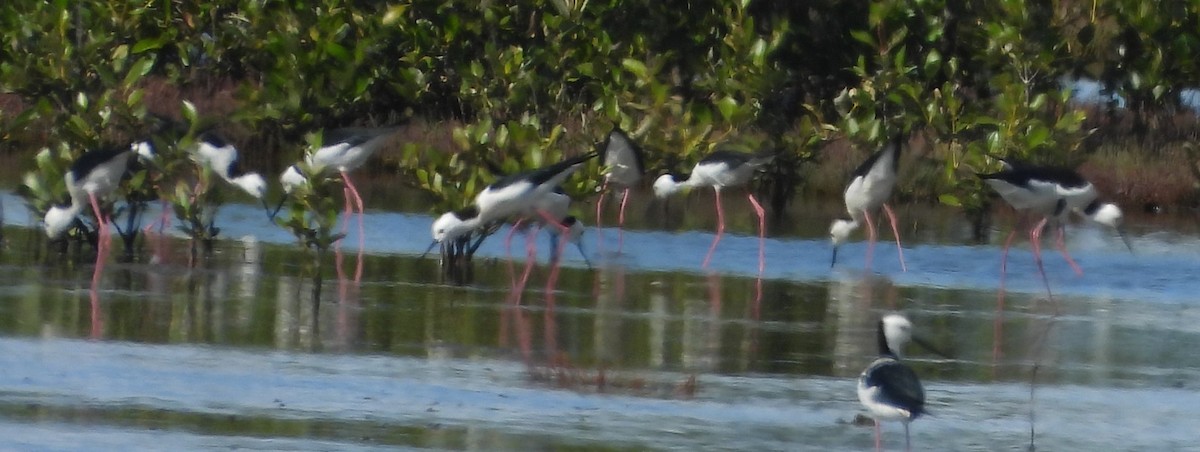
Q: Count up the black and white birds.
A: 11